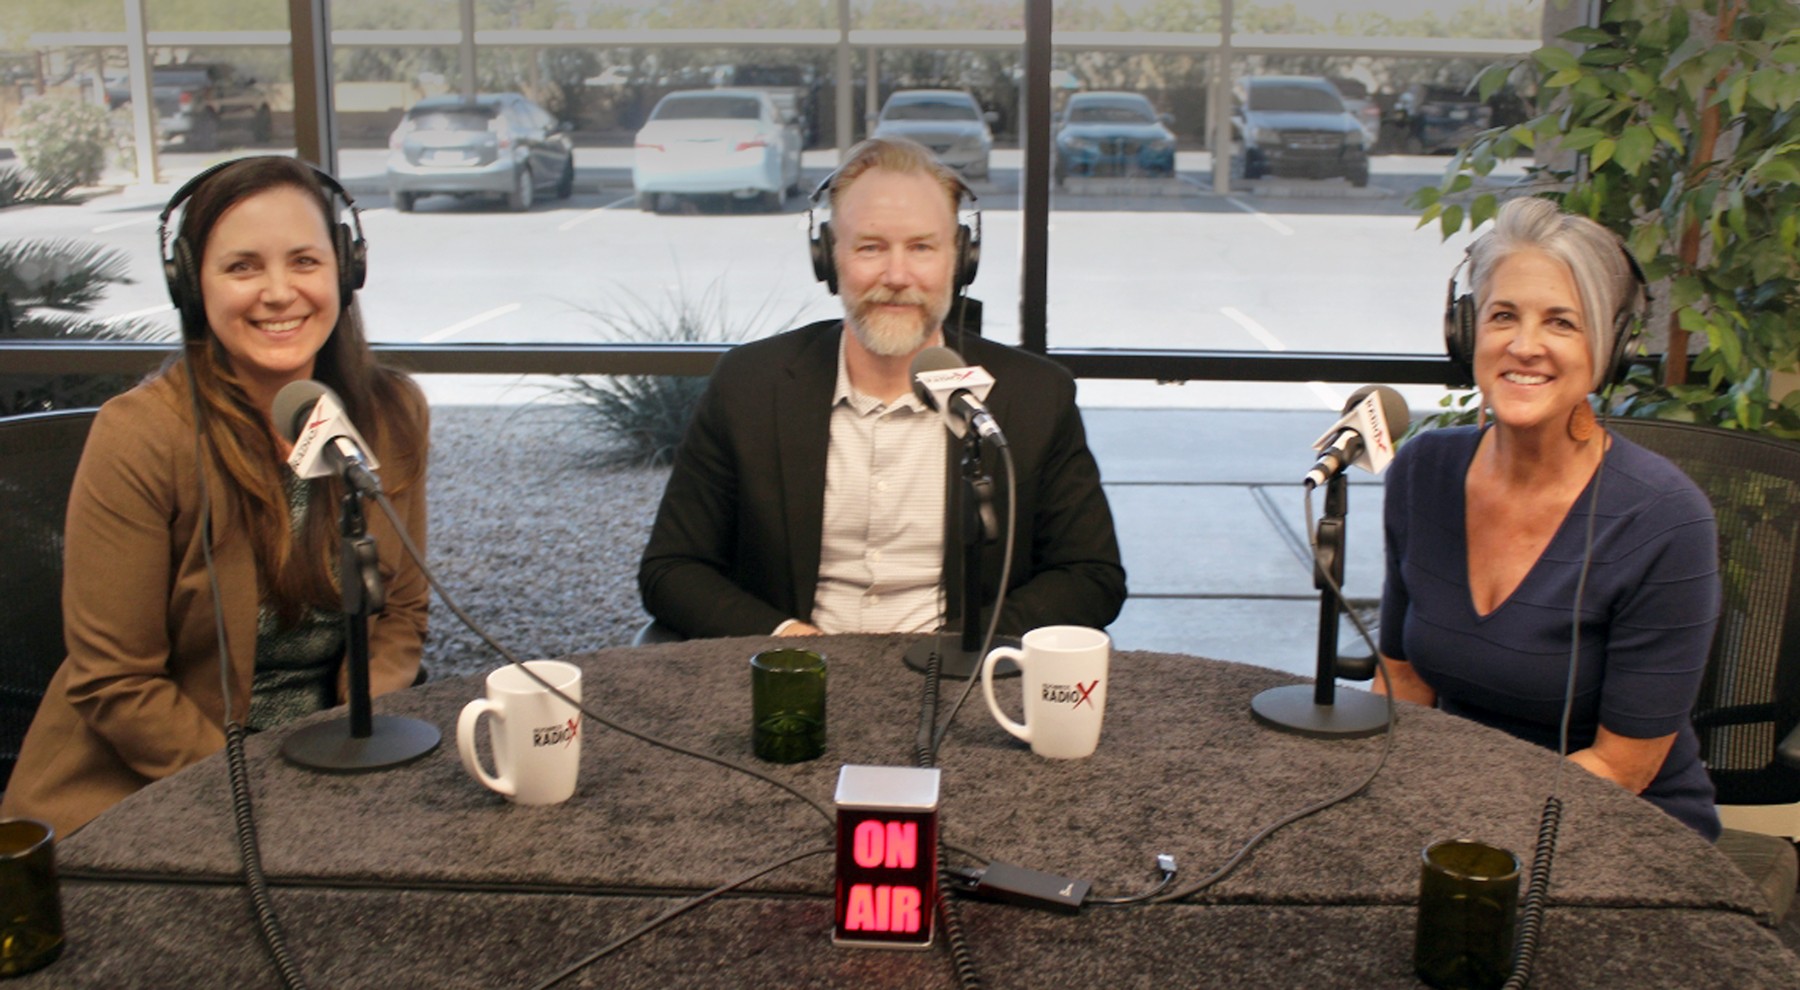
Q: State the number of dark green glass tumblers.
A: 3